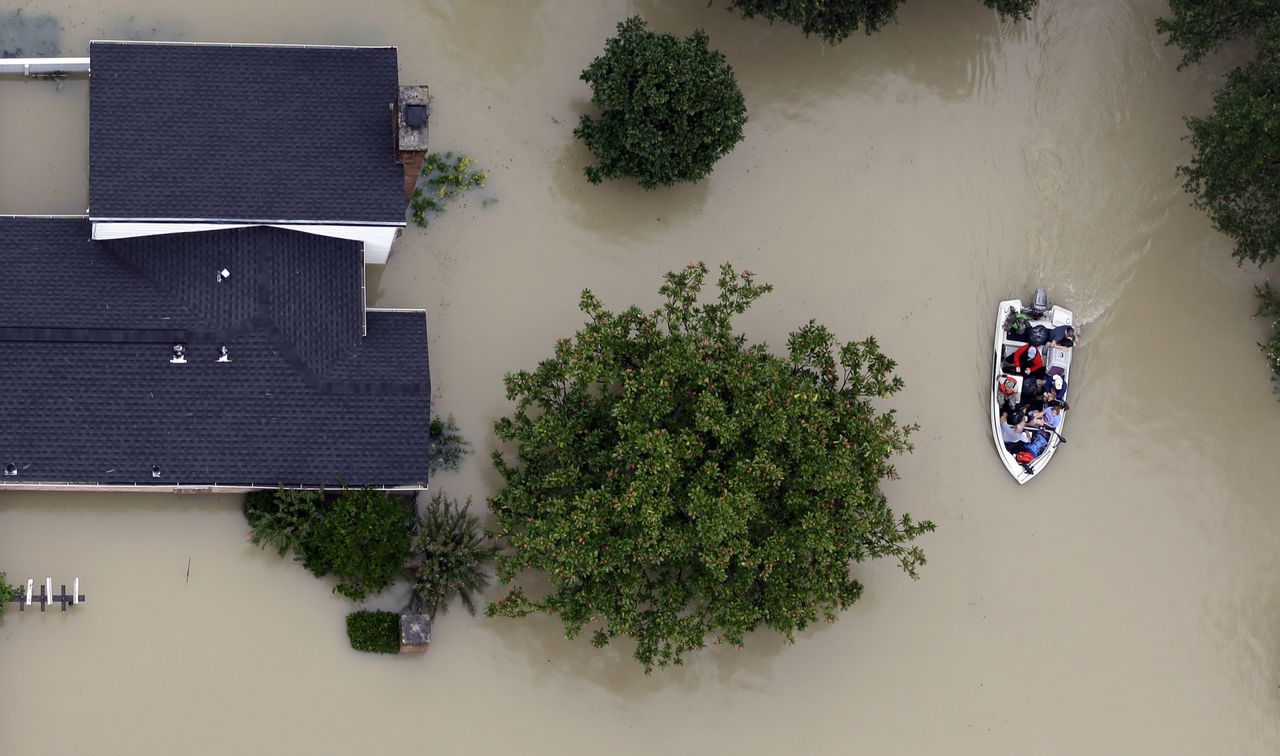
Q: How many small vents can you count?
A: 5